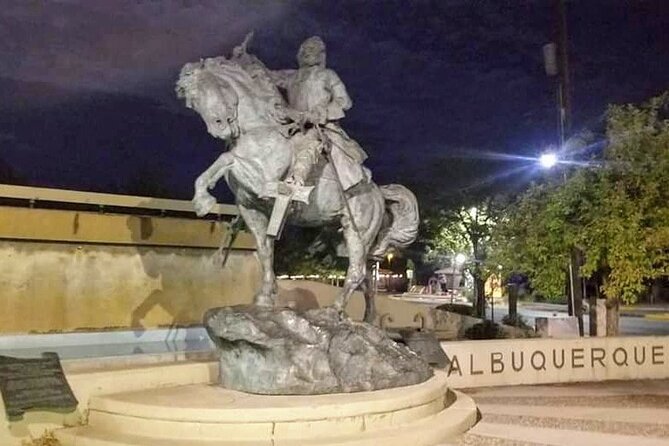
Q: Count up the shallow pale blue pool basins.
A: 1